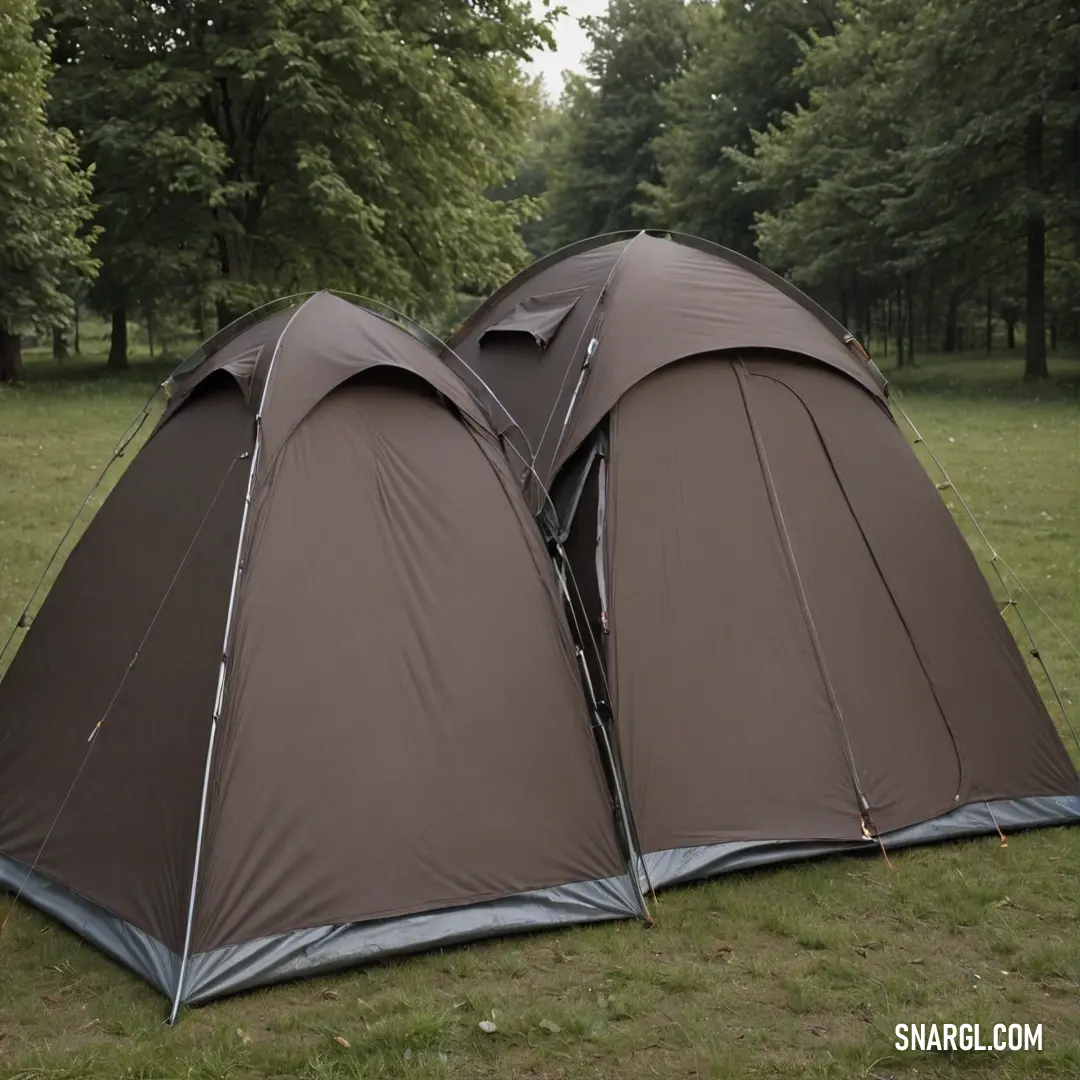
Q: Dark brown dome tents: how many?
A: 2